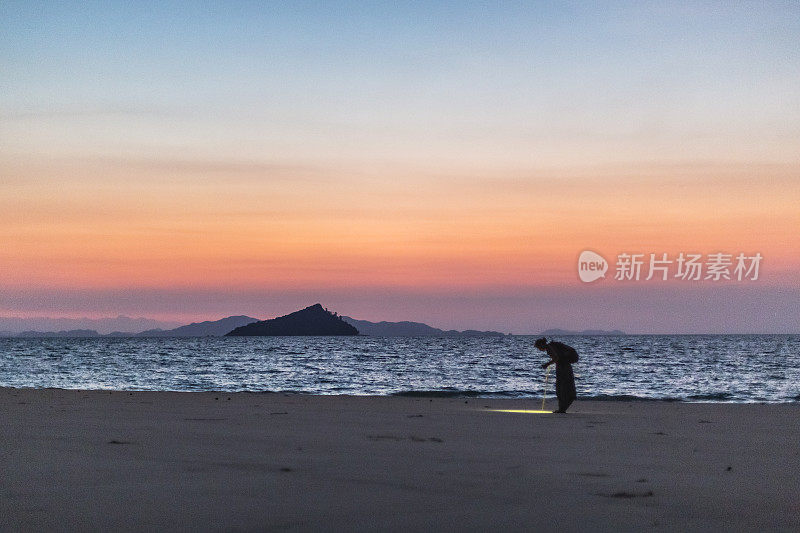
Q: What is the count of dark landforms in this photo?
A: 1